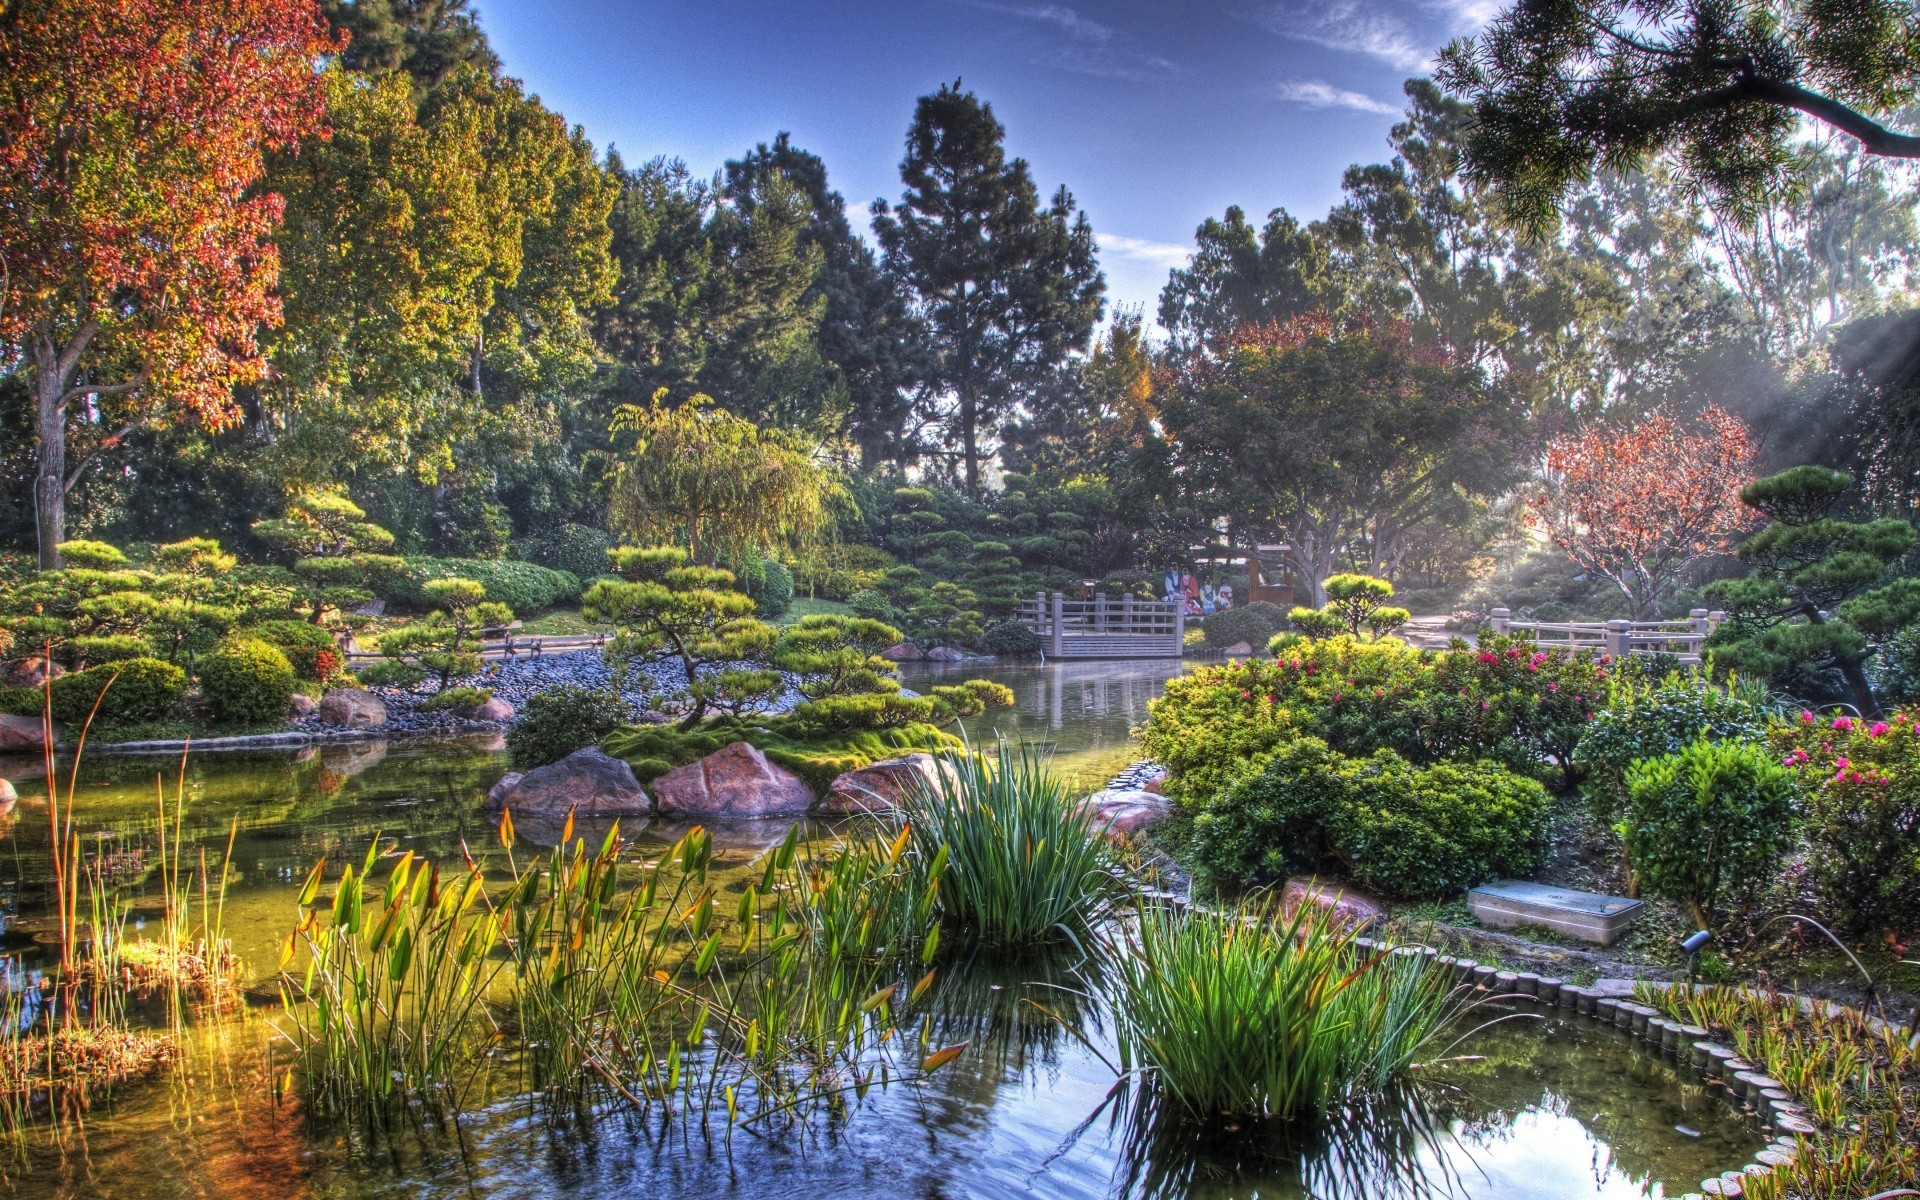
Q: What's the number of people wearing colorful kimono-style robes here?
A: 4